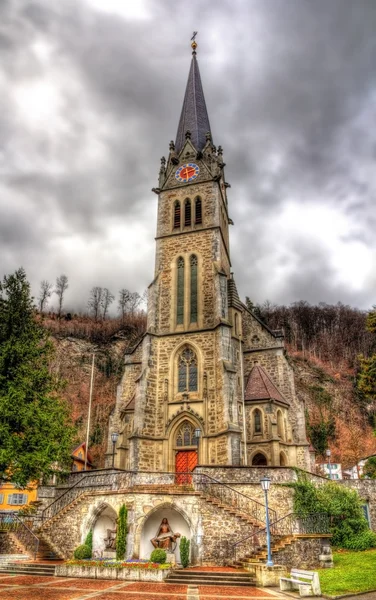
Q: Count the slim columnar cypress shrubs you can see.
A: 3